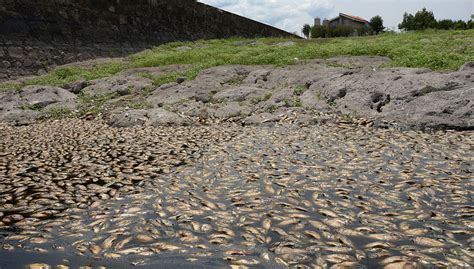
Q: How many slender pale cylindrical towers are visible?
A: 2